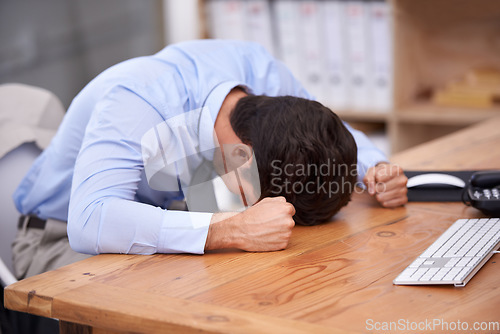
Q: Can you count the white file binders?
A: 7